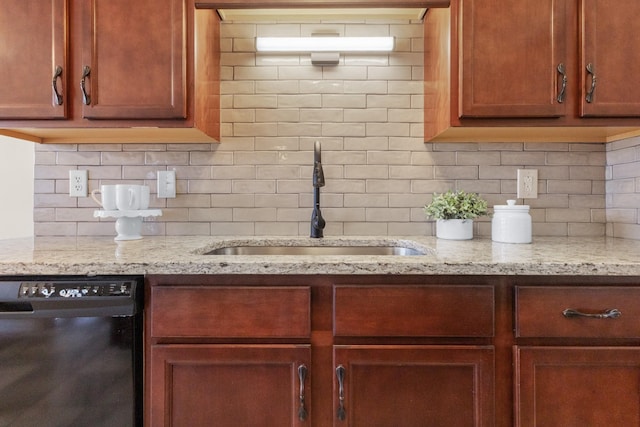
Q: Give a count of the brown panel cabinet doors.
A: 7